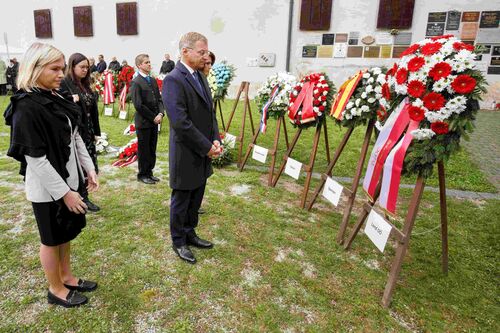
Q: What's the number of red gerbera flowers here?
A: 15